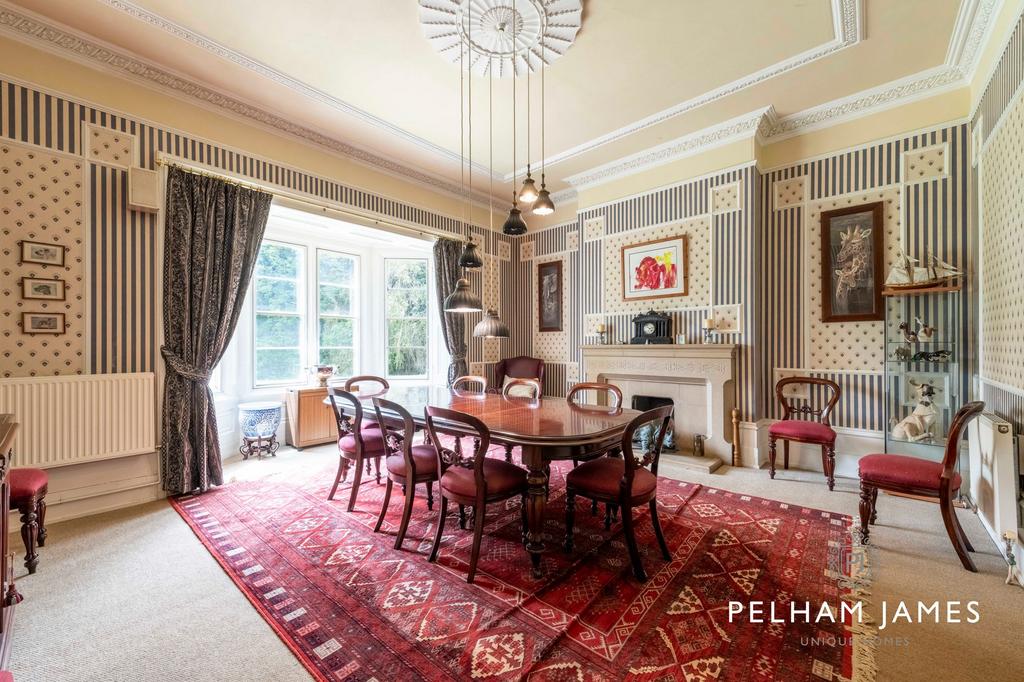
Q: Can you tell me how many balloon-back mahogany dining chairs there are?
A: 10